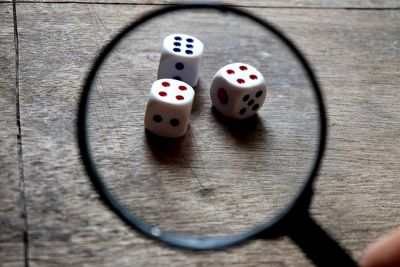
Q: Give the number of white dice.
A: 3